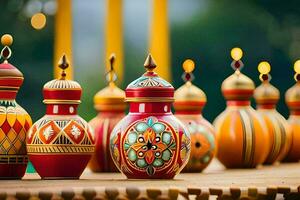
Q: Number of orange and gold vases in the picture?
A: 3